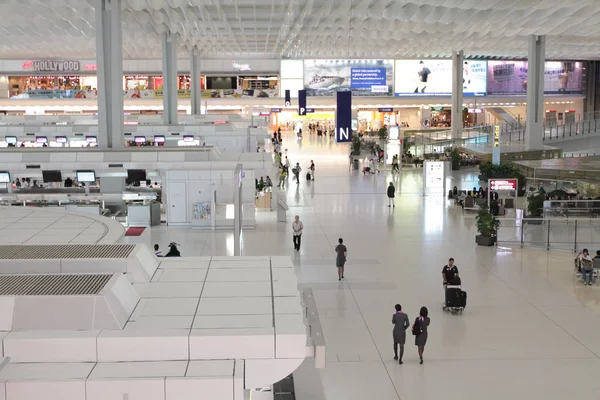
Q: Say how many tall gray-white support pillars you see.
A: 5